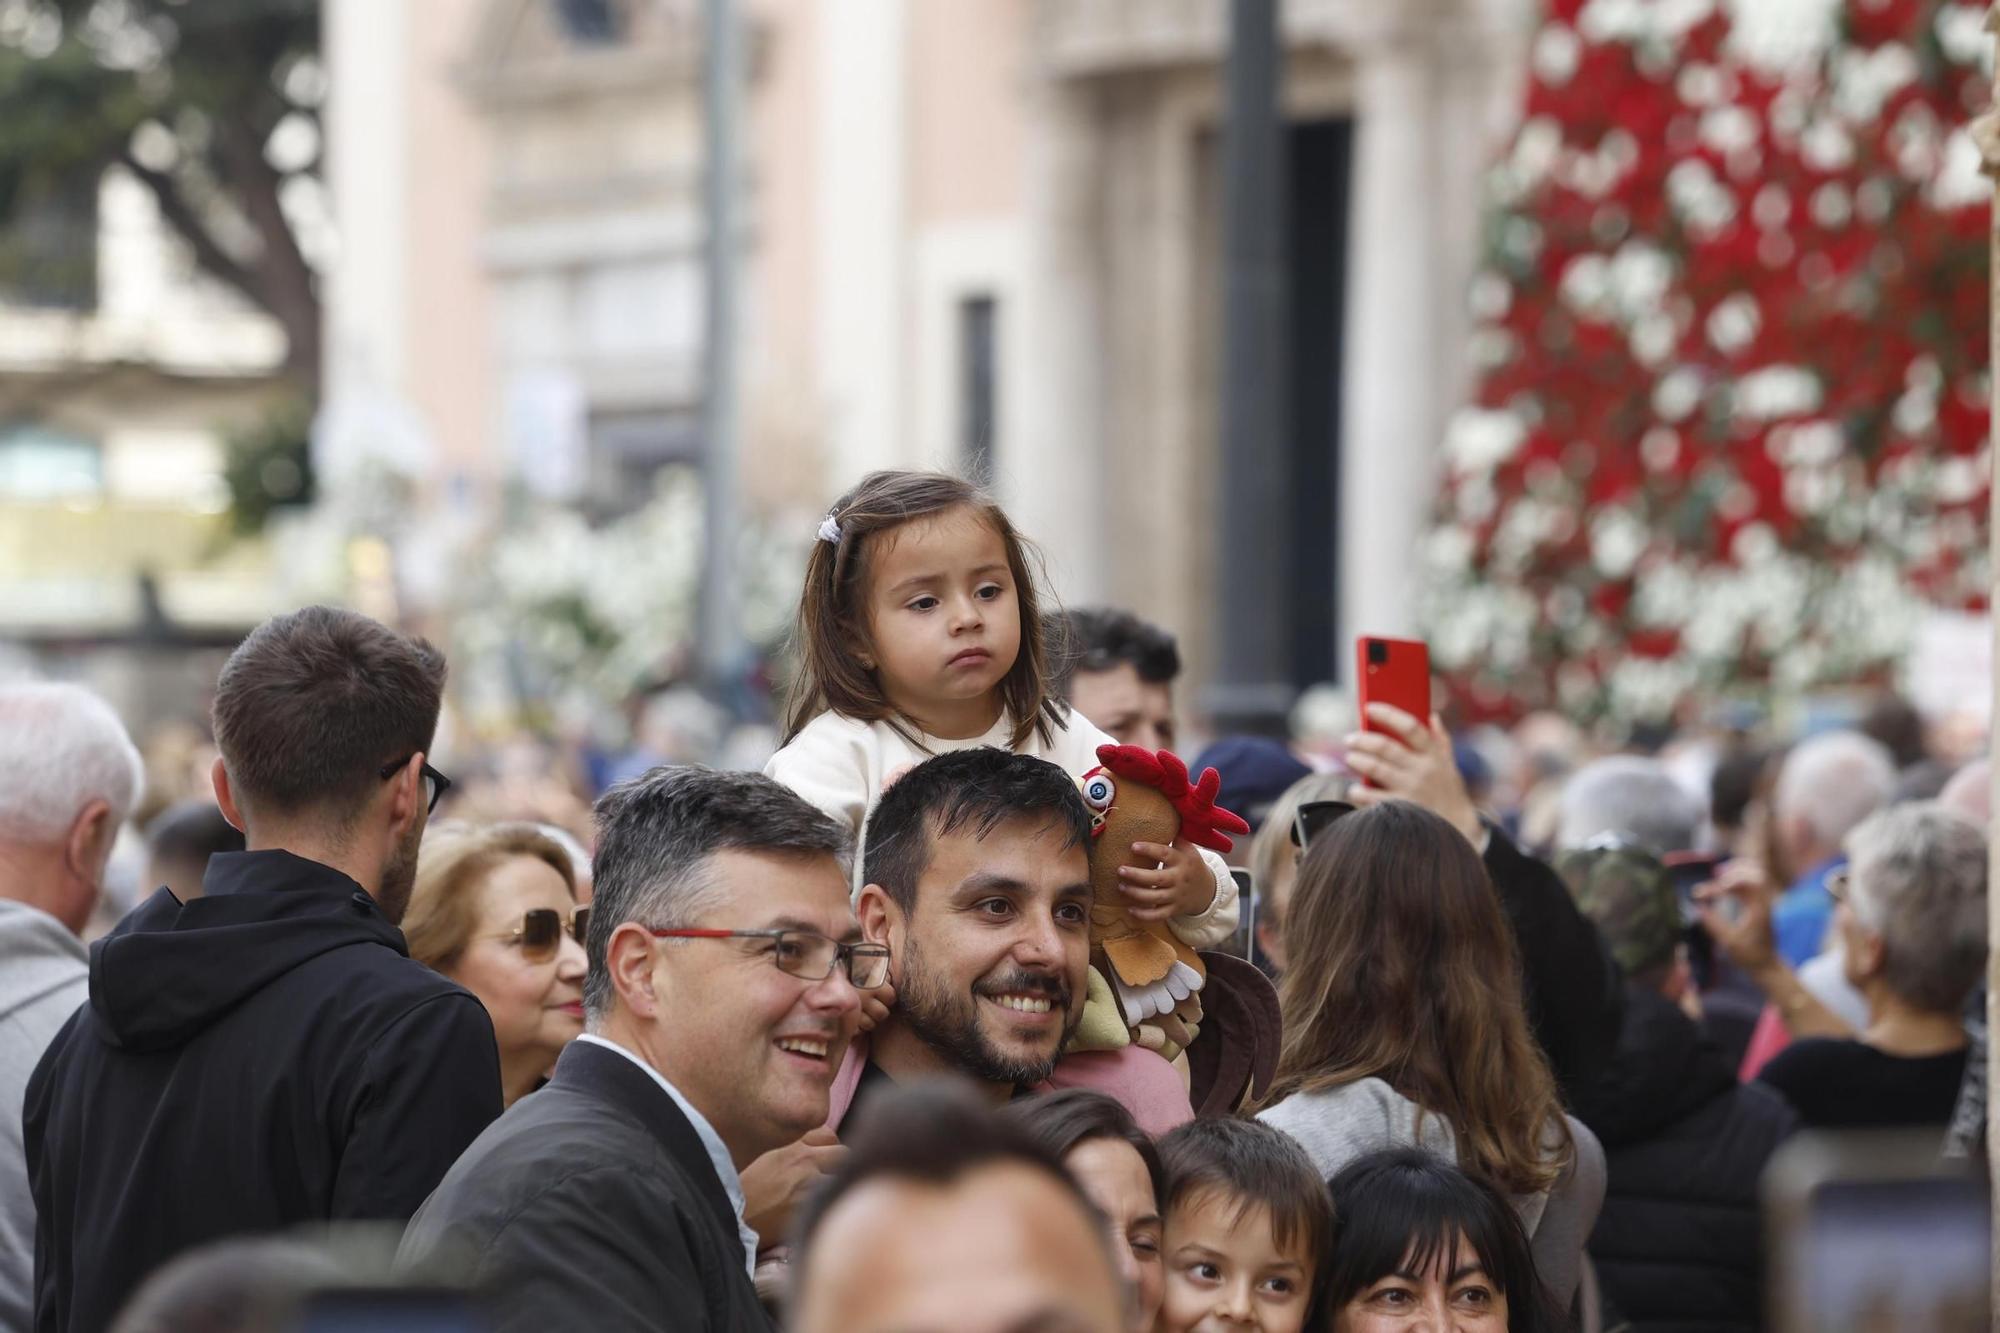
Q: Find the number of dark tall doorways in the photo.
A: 1